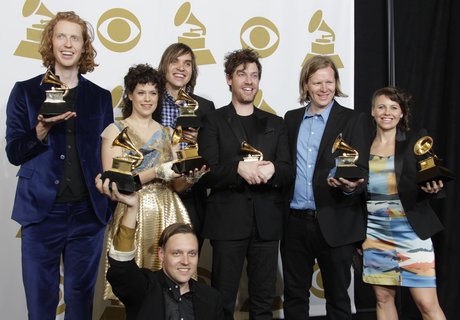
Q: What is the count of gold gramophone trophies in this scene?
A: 7